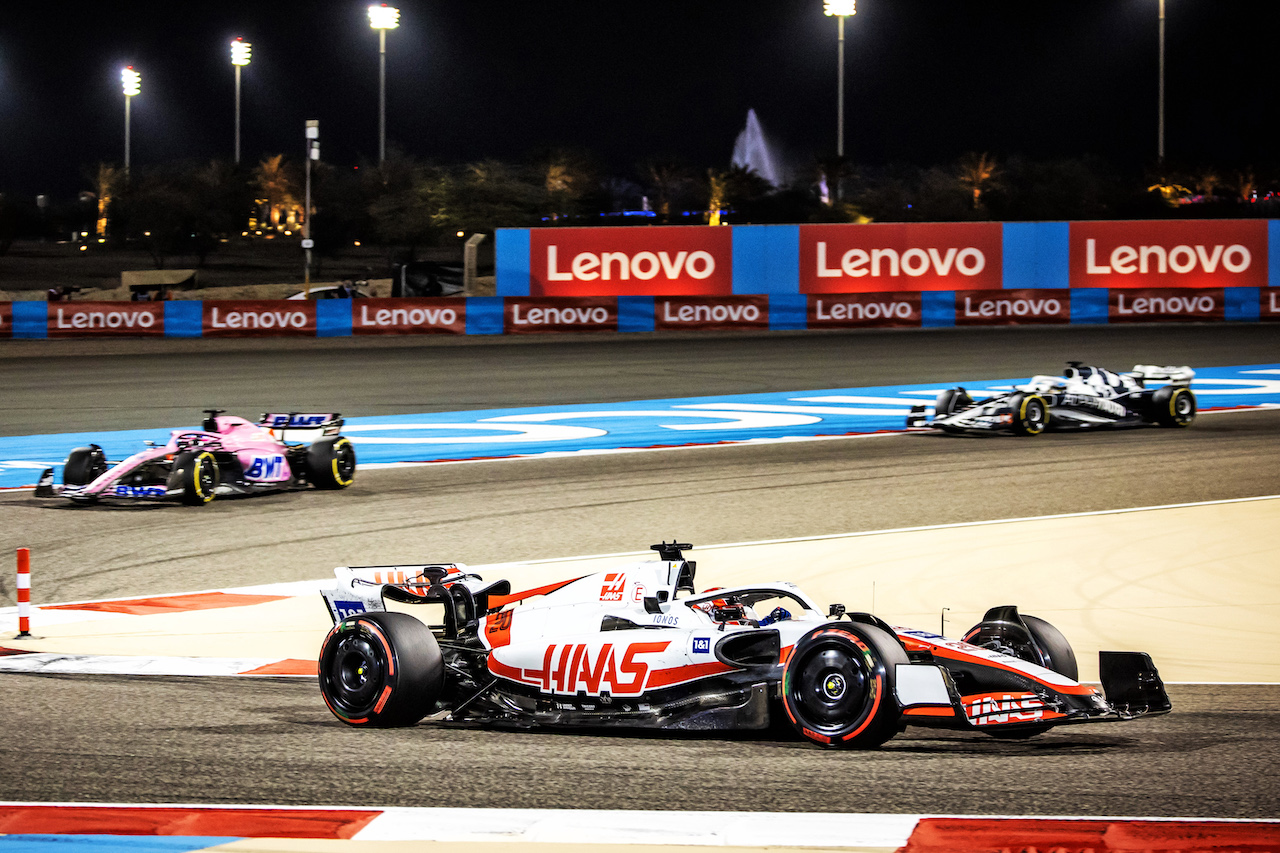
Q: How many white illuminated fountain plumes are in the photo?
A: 1